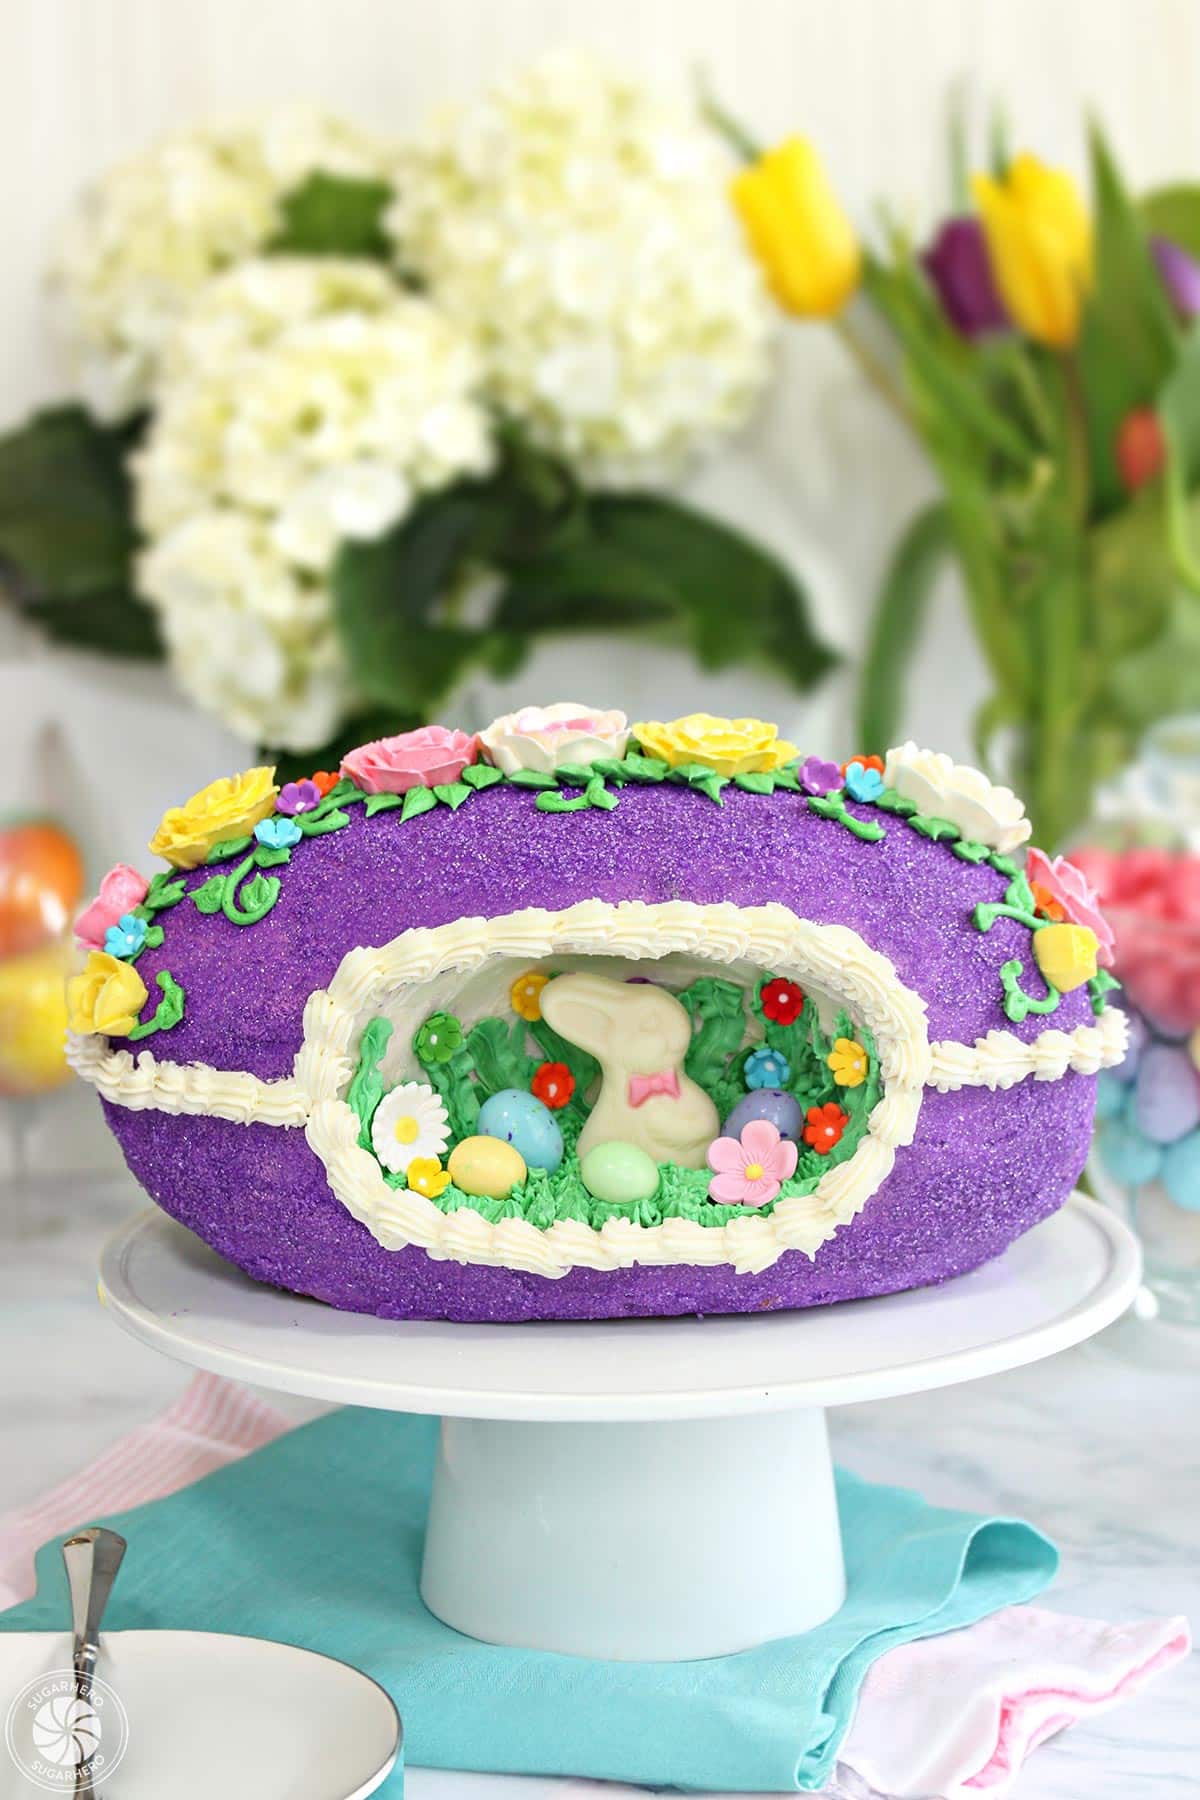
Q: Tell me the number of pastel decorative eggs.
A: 4